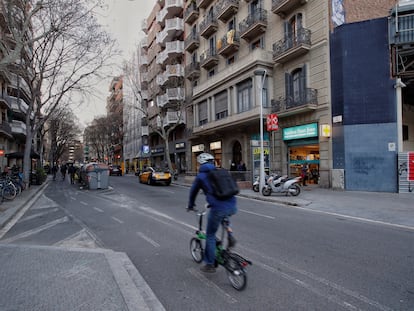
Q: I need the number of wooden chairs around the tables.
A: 0